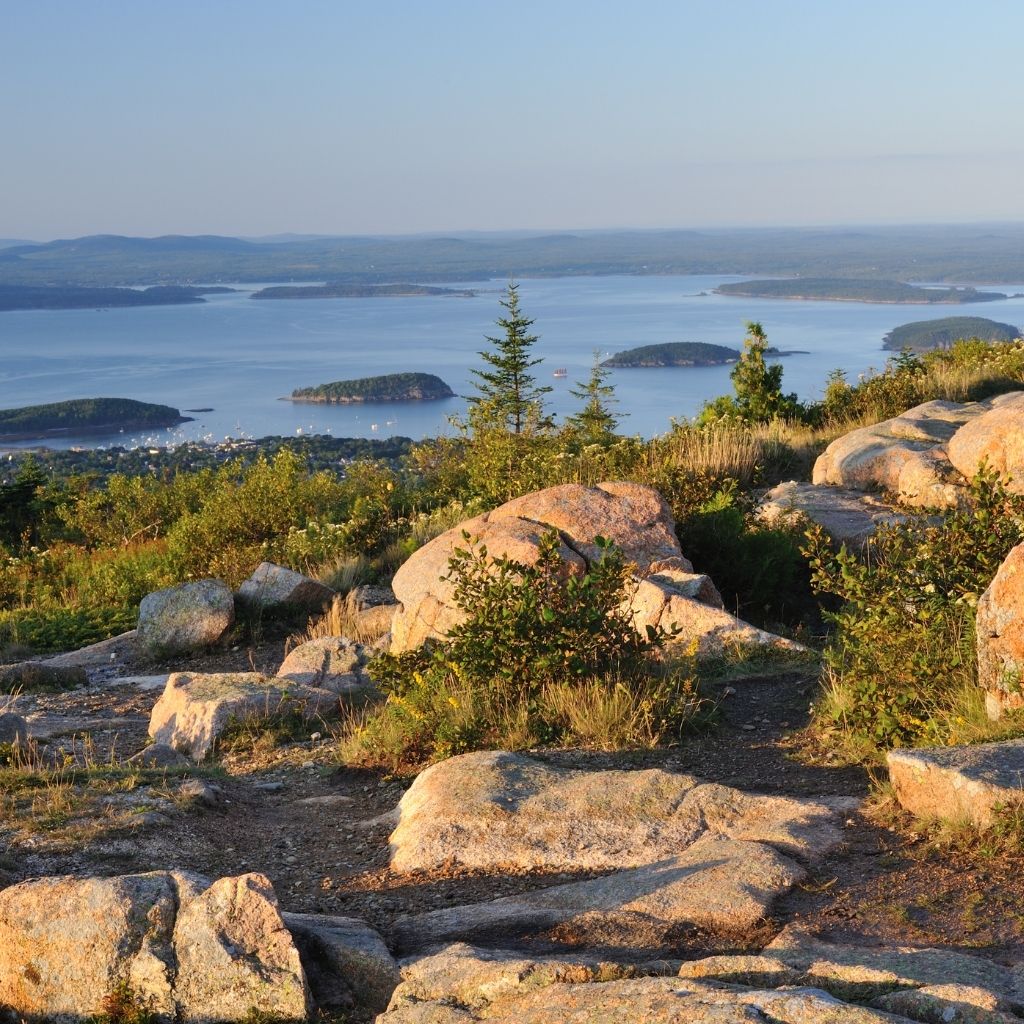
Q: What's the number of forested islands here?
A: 7